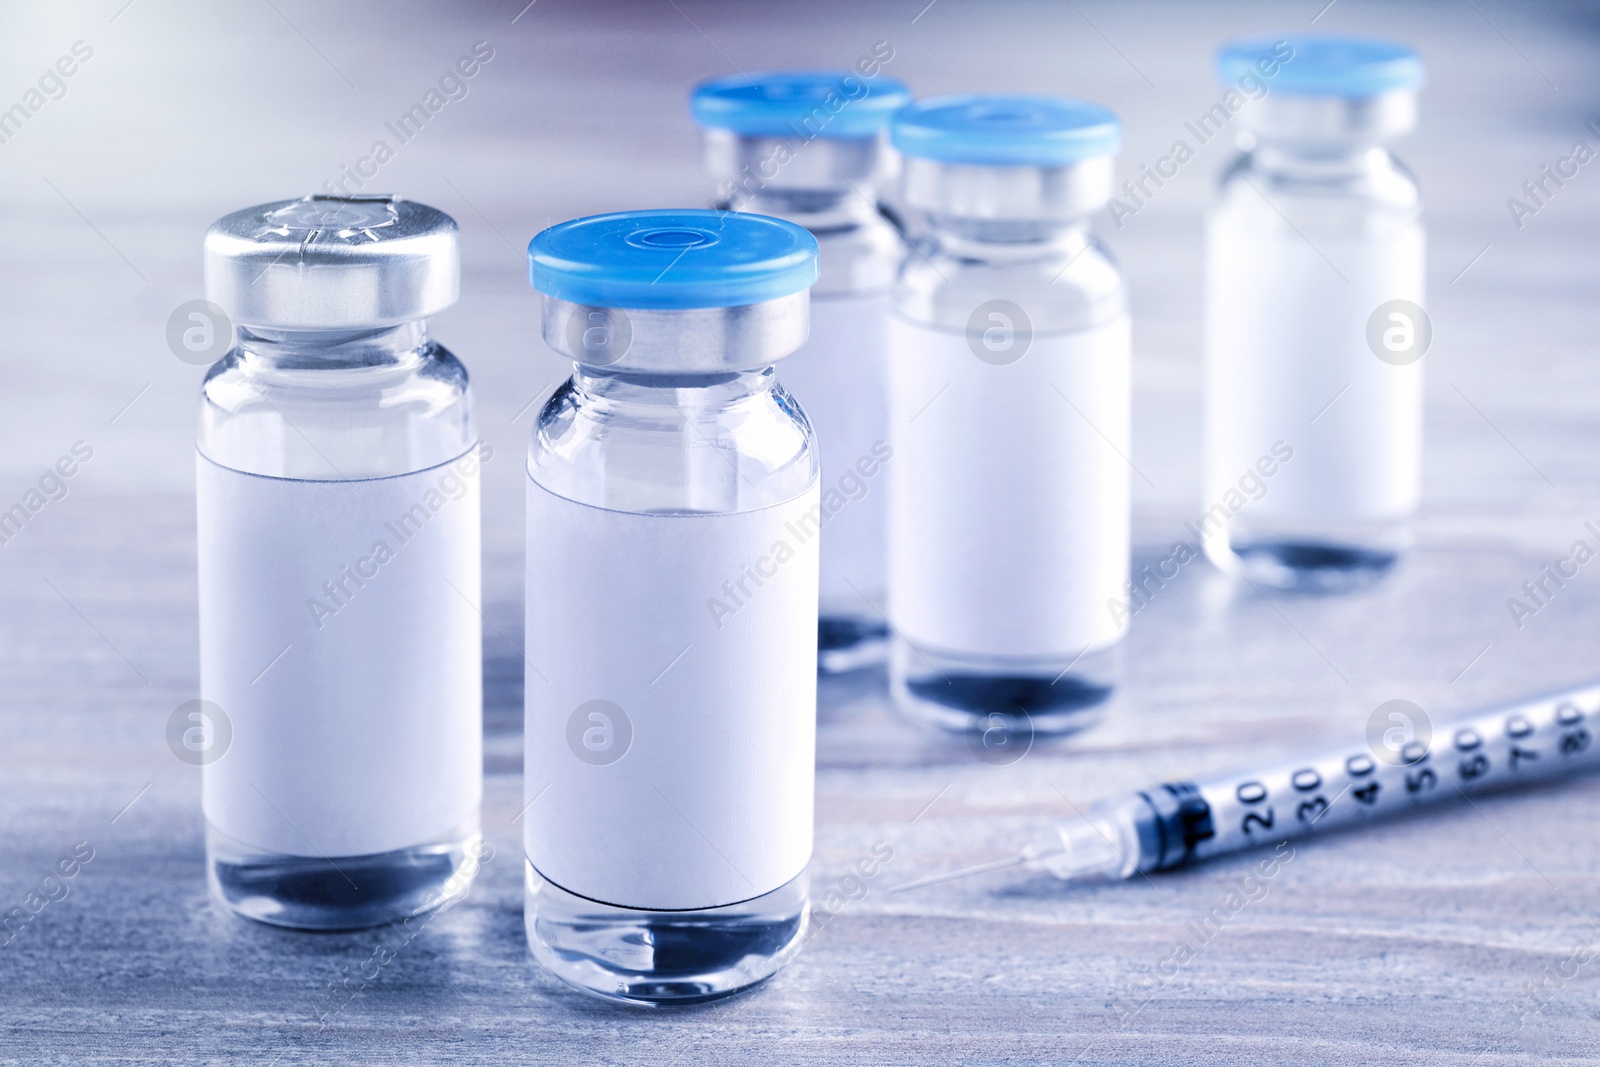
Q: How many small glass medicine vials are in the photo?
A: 5